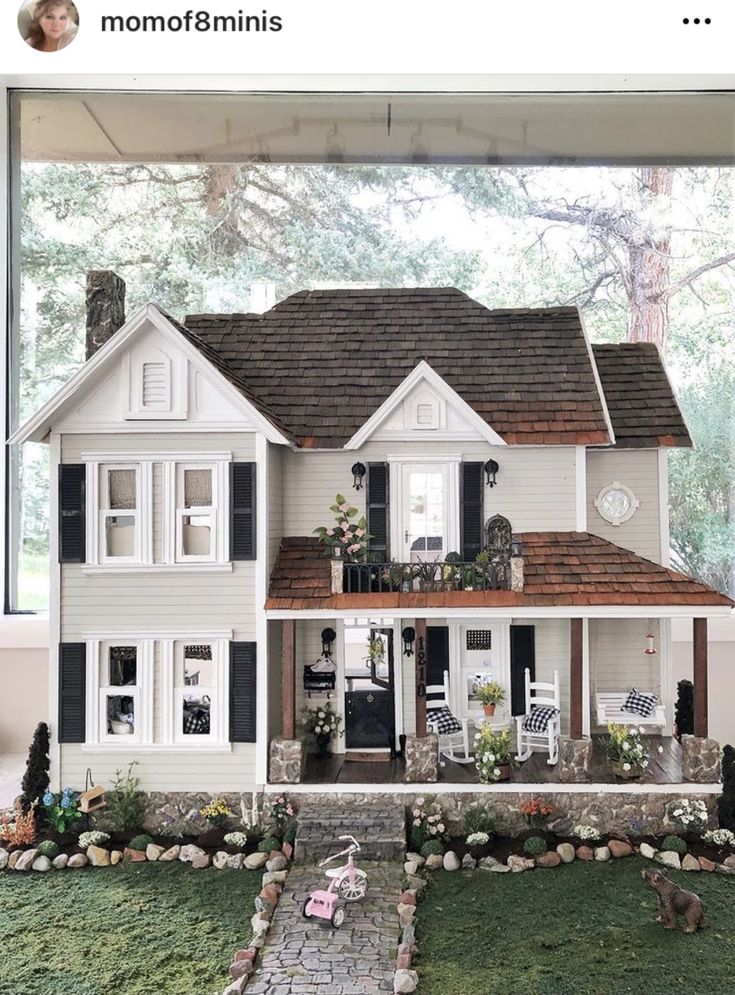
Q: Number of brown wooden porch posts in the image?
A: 4